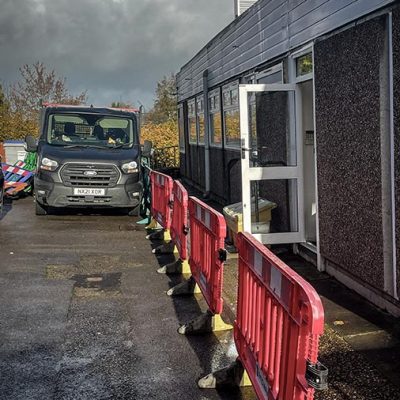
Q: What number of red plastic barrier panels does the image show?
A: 4